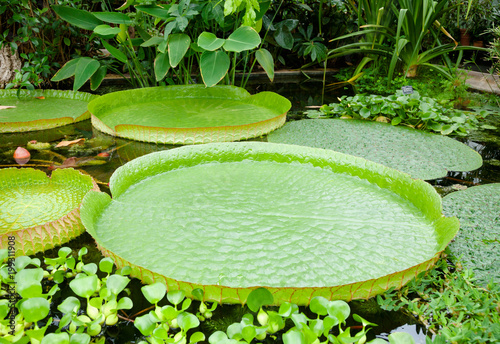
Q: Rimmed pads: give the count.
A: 4